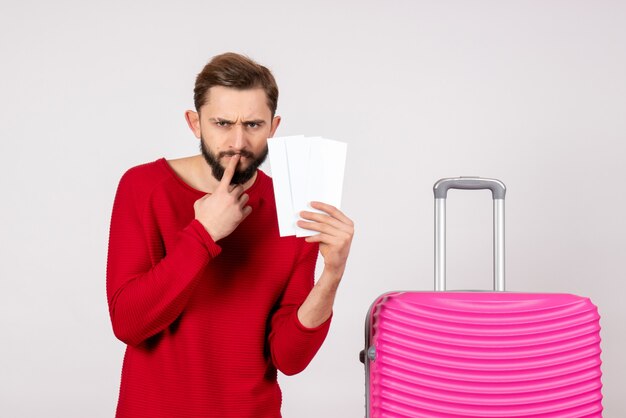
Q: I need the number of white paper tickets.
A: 3